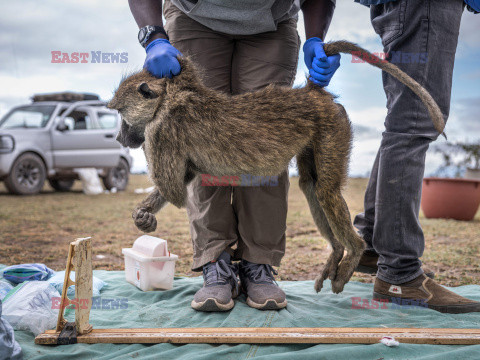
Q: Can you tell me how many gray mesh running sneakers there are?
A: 2